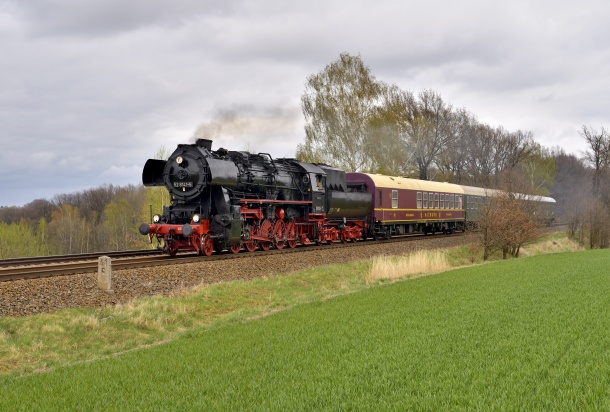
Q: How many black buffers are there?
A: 2